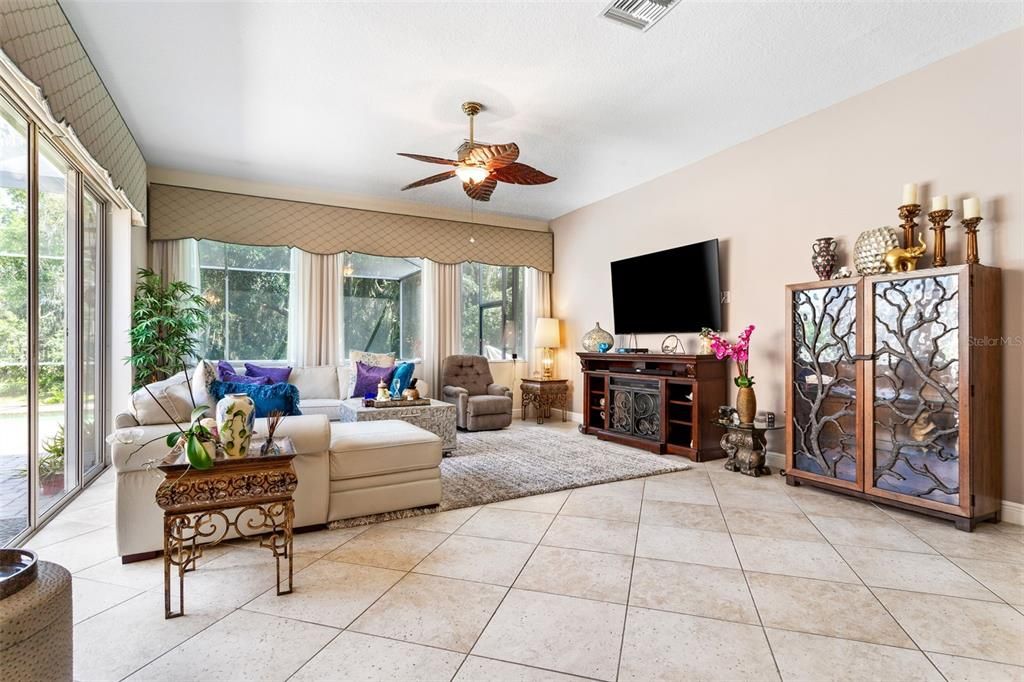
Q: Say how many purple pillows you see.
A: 4